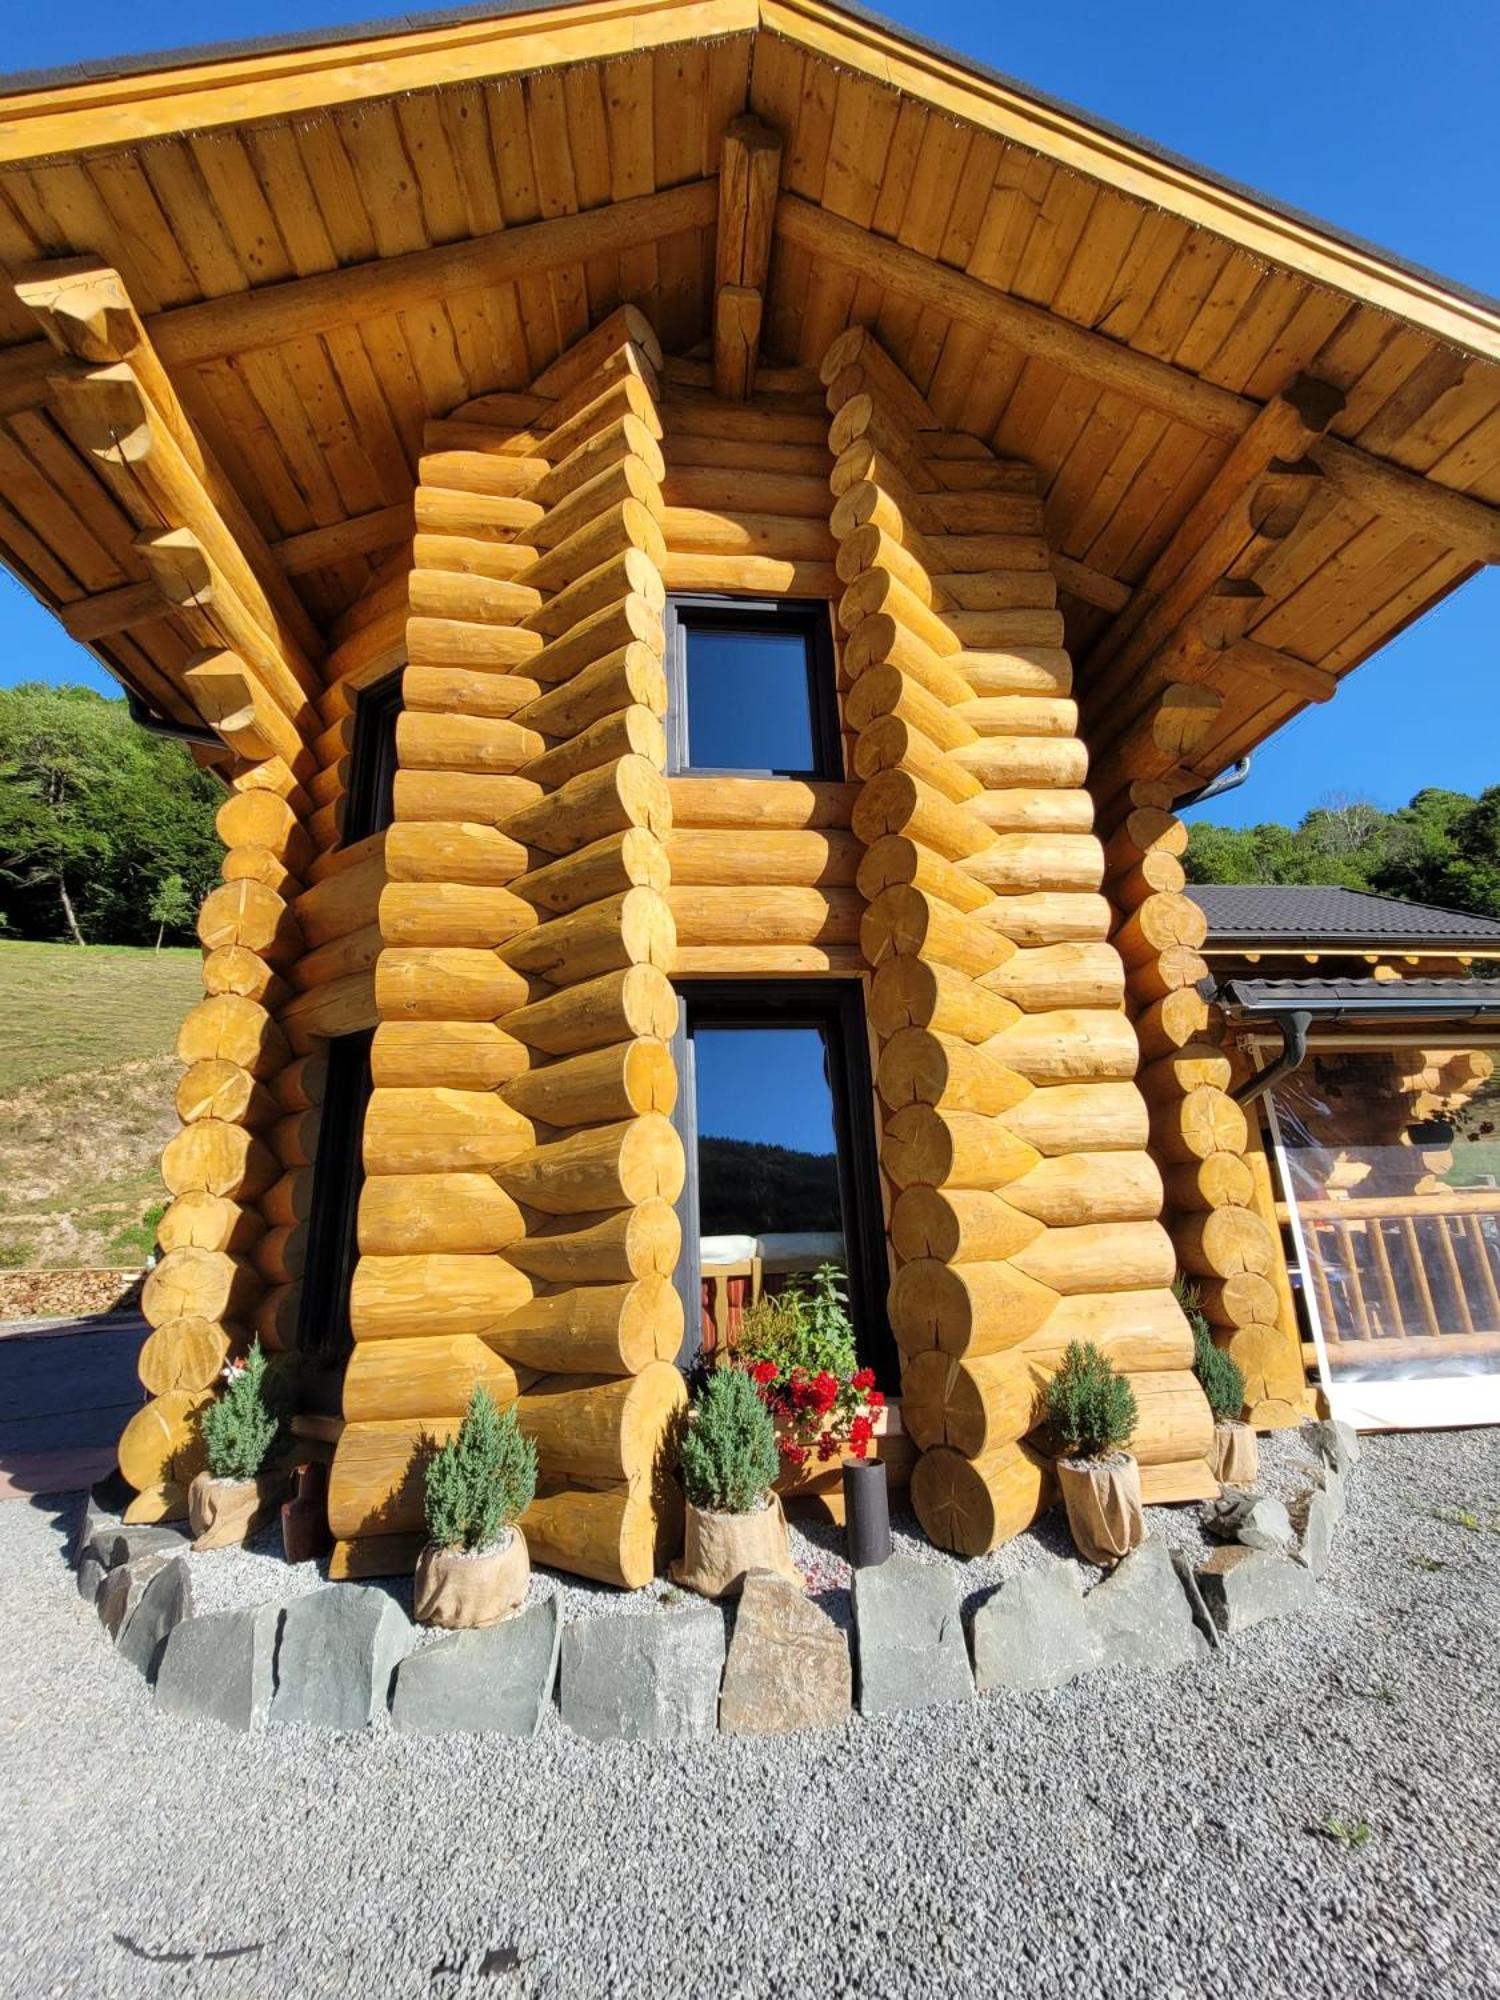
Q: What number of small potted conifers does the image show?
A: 5